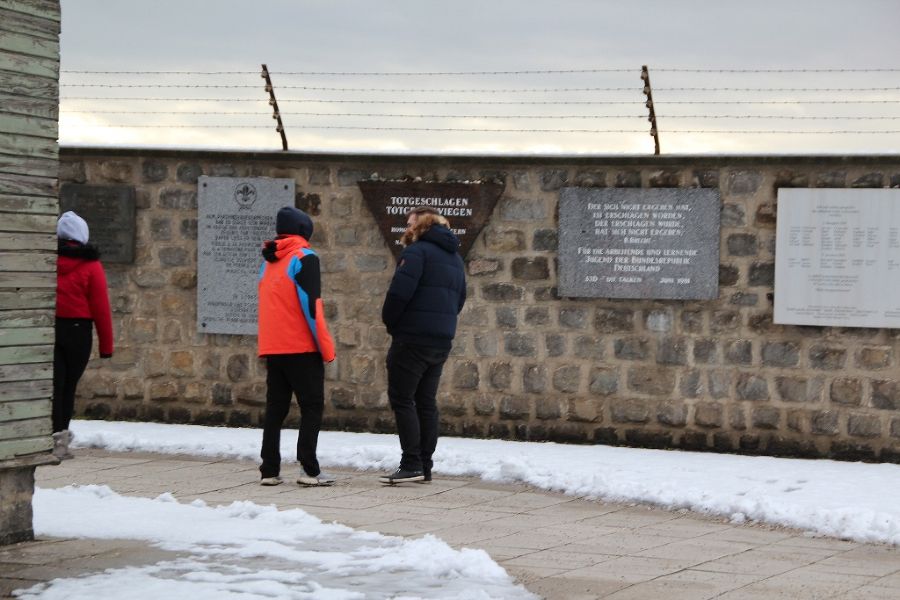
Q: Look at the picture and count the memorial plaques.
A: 5